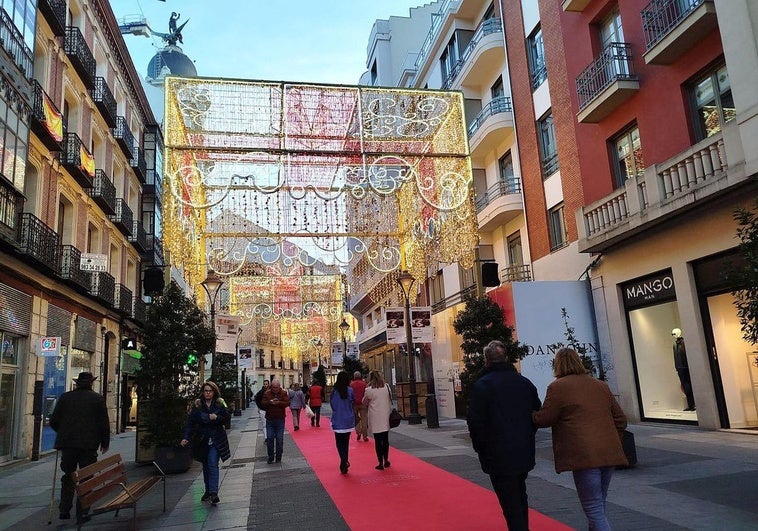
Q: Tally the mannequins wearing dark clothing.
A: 1